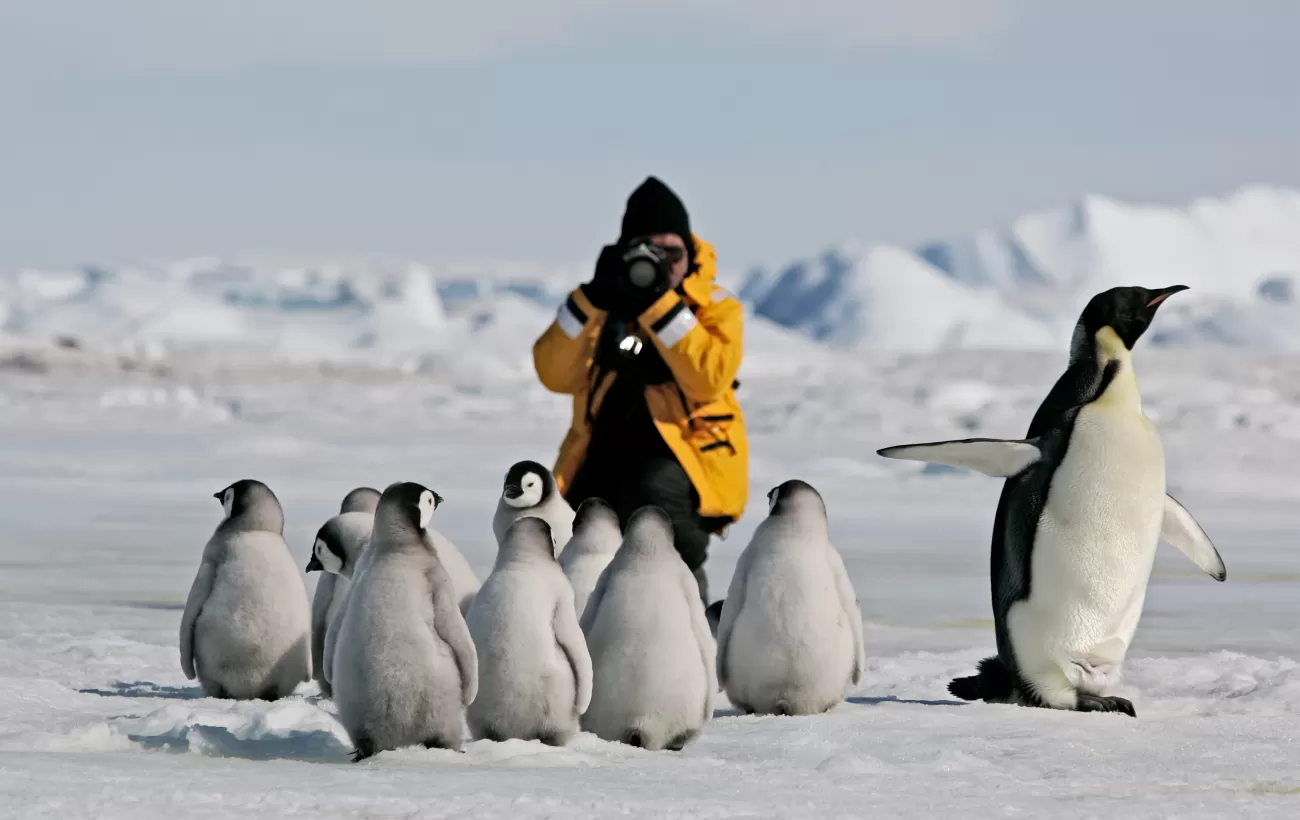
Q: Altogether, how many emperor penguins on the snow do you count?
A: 10